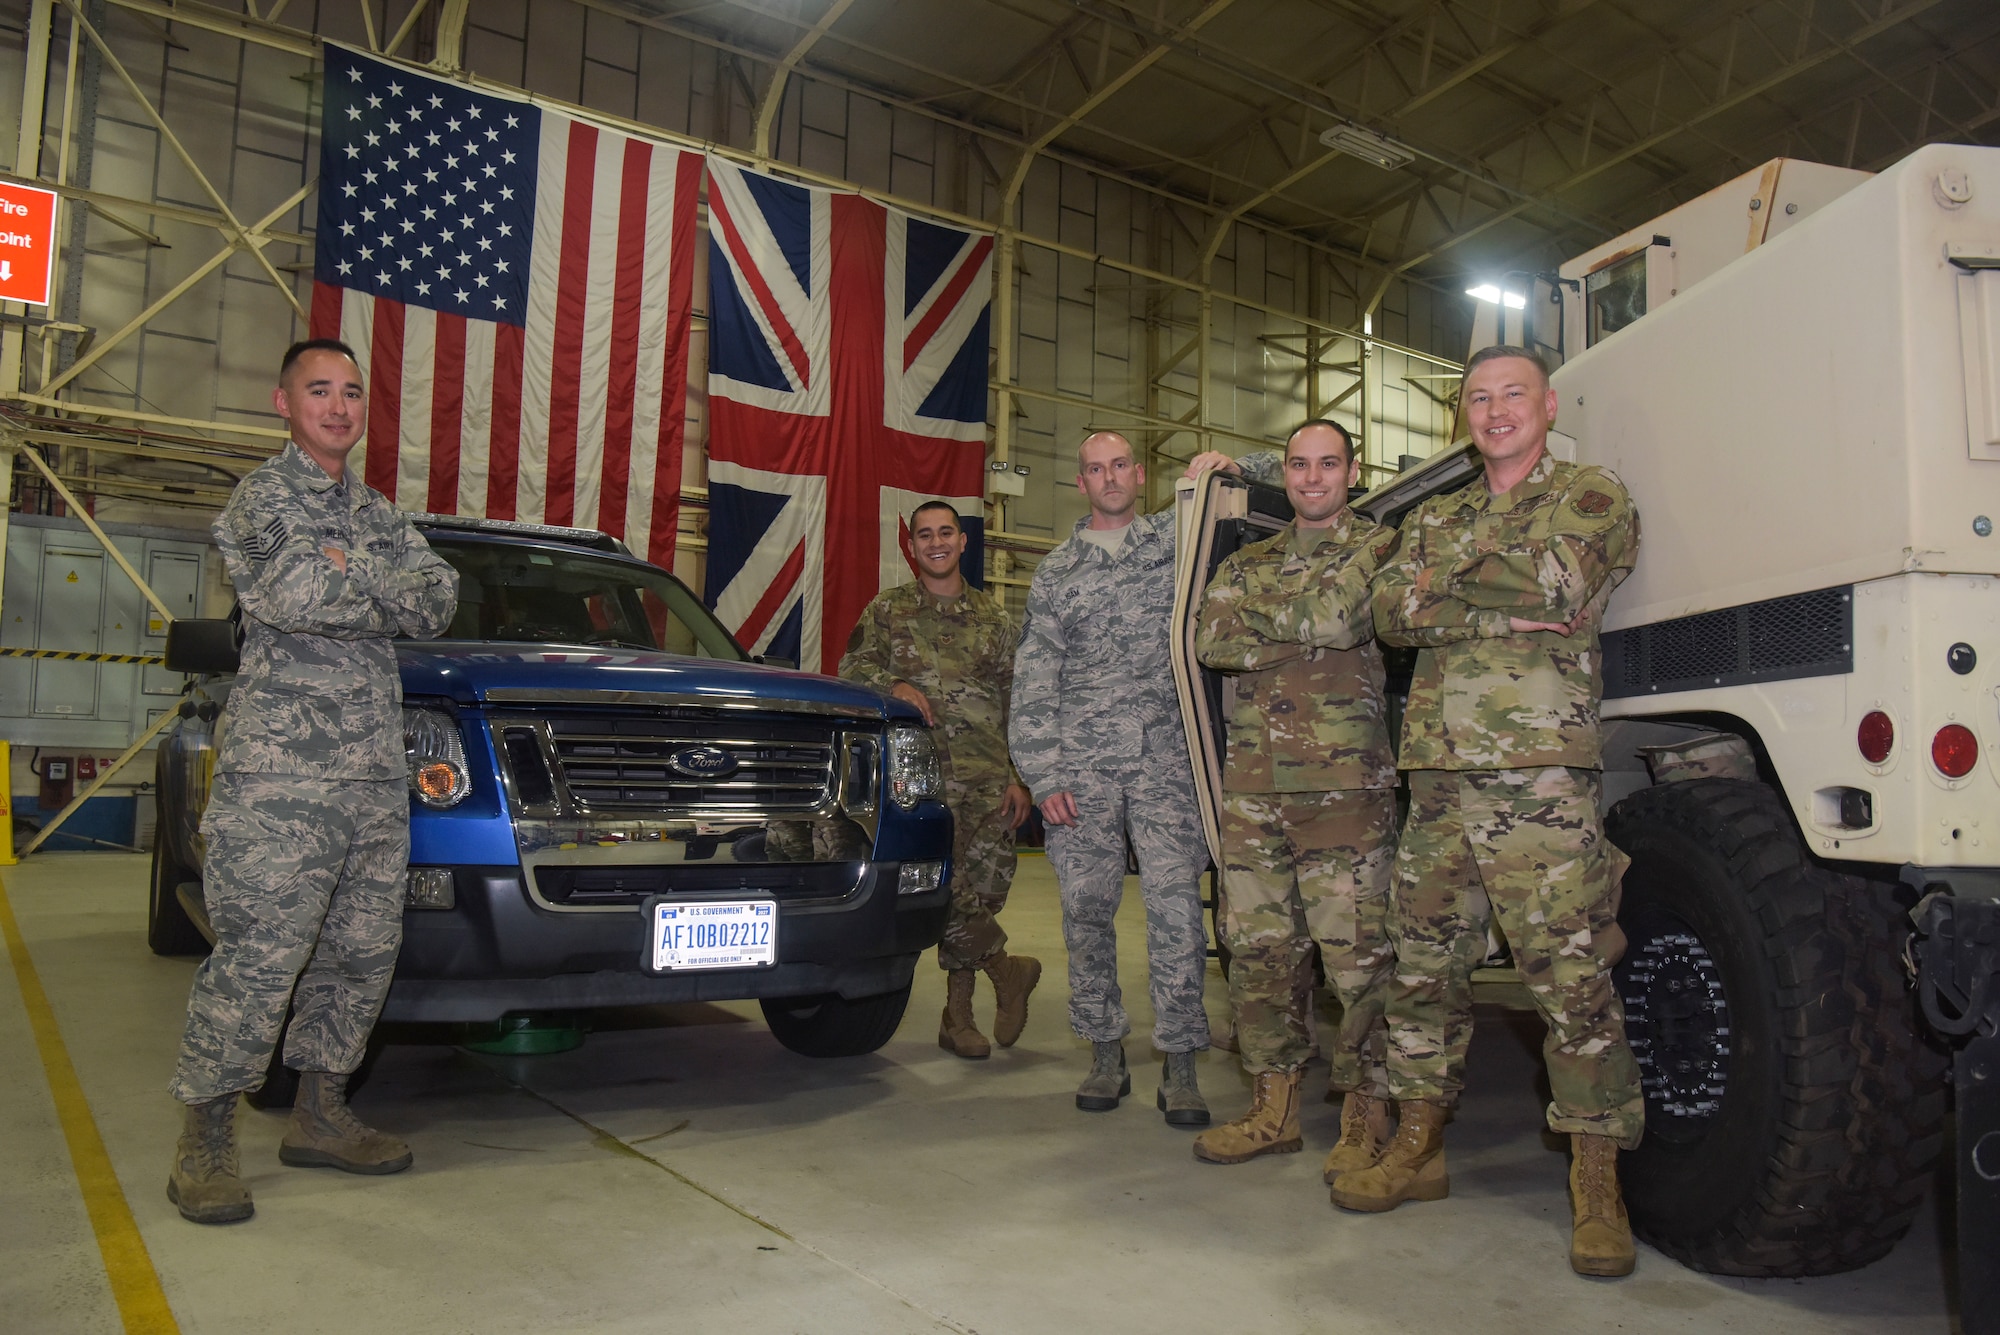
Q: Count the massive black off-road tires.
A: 1